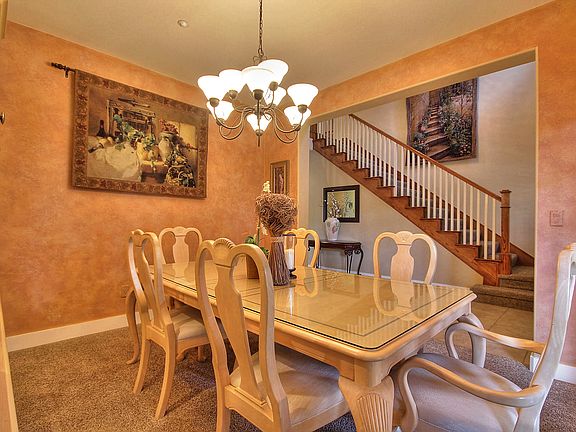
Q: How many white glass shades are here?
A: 9